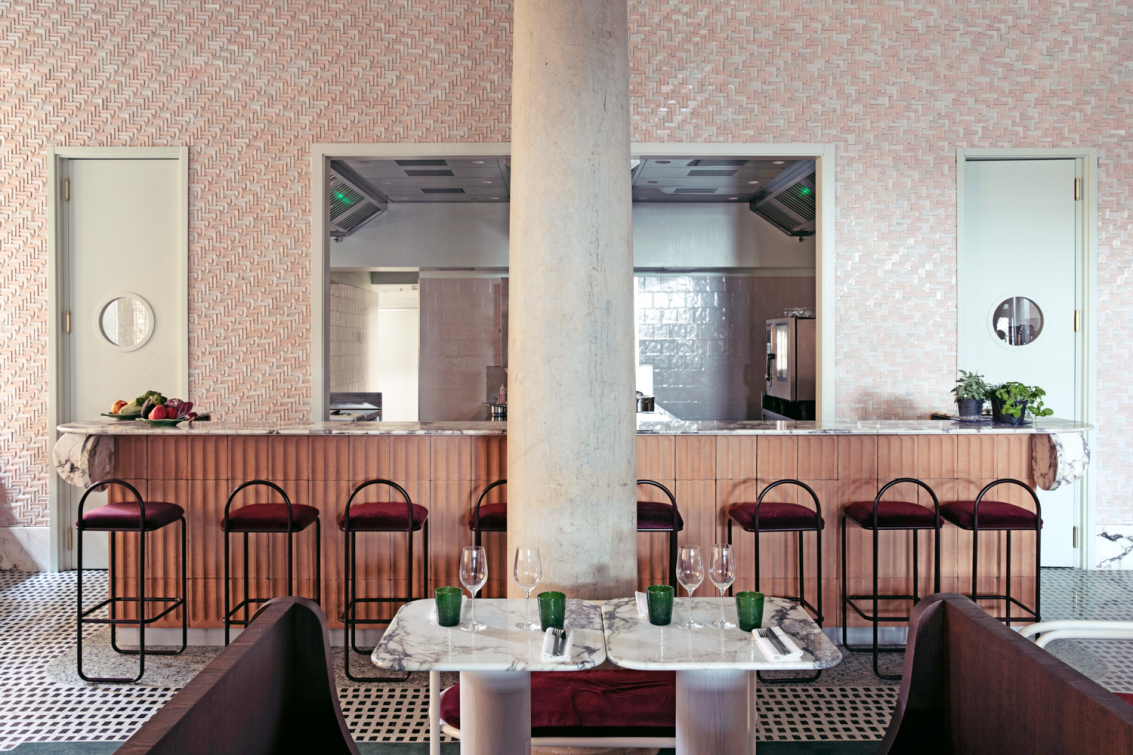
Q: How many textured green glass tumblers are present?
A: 4